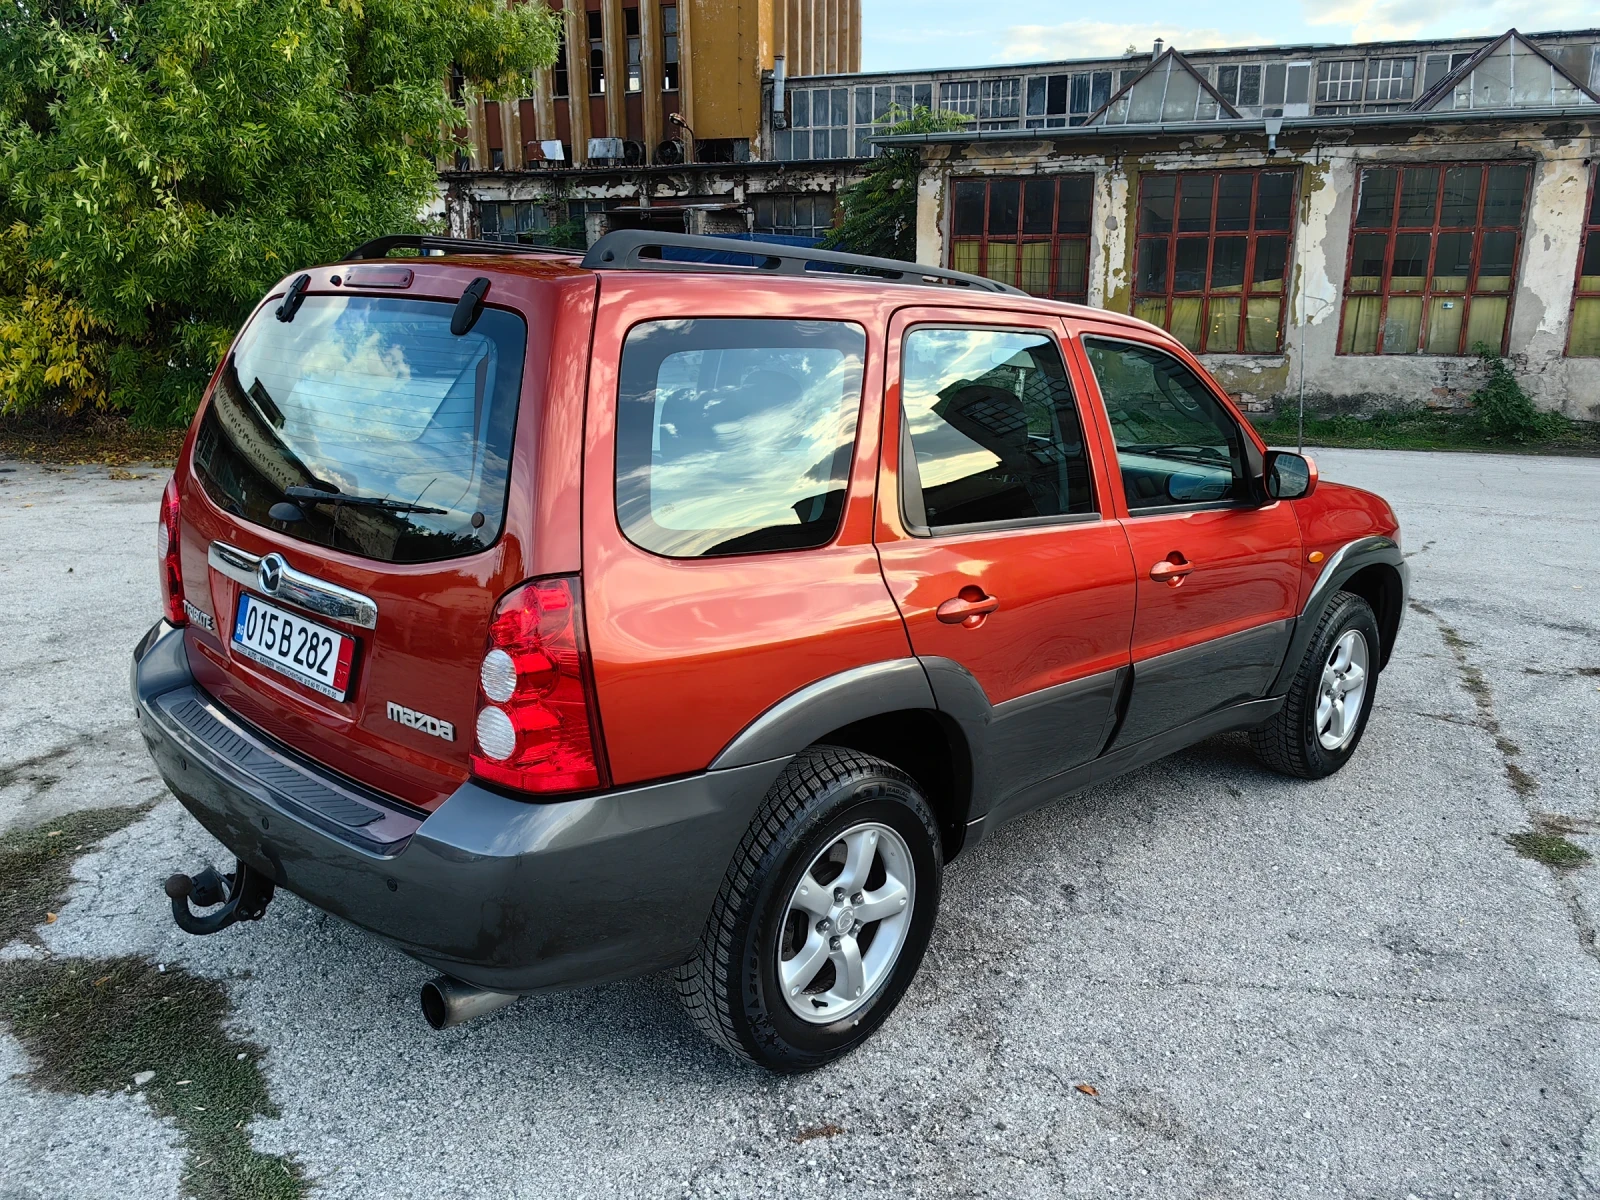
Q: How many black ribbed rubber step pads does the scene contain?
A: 1